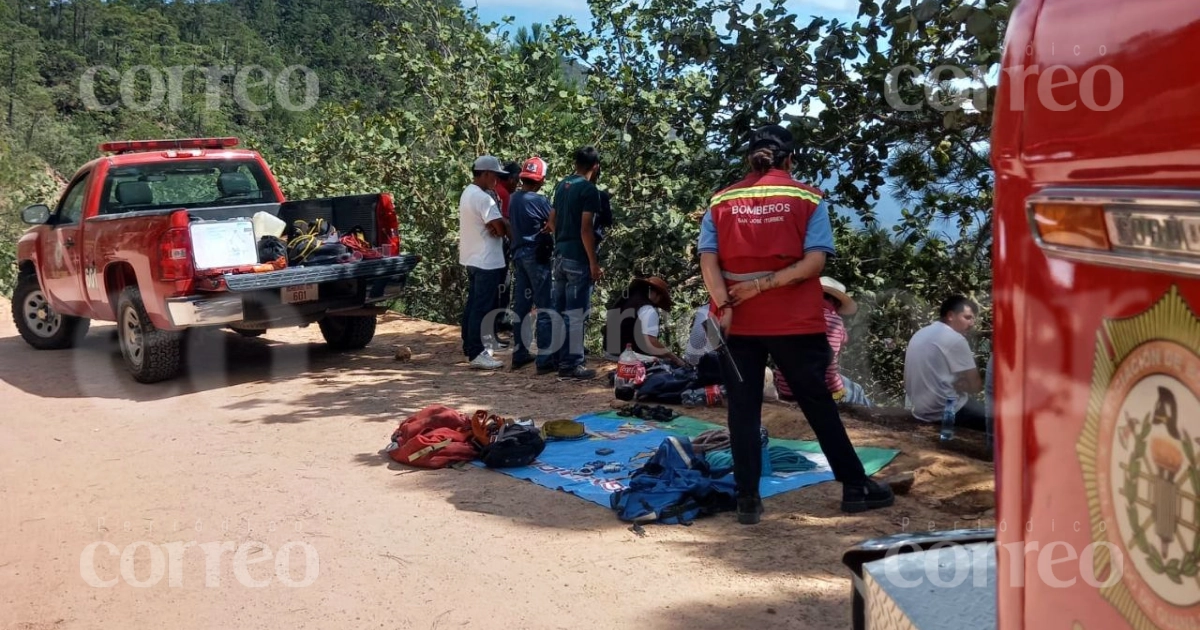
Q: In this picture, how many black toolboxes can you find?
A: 0